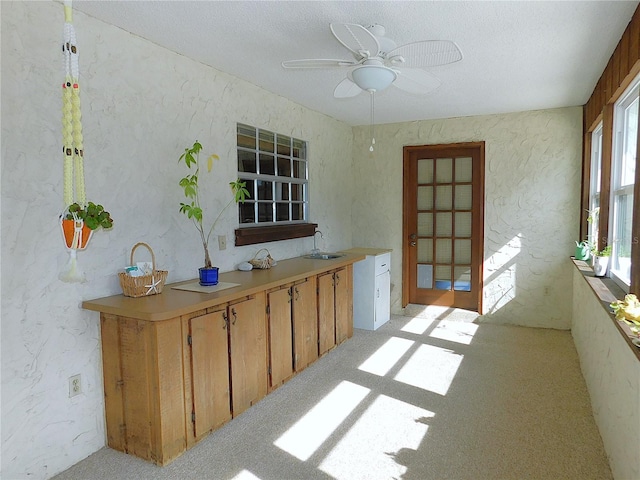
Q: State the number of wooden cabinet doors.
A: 6